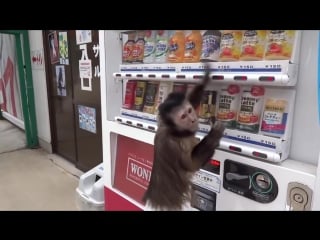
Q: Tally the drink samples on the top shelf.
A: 10